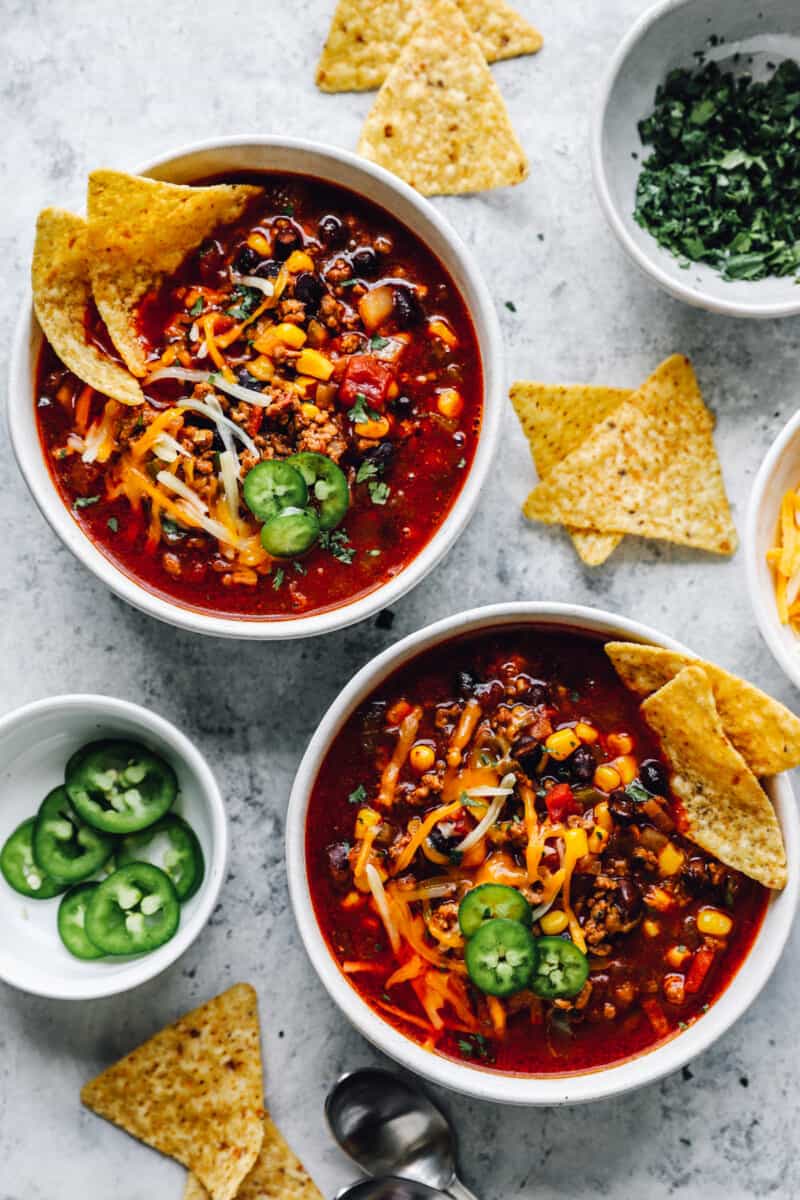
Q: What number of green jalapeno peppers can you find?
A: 12